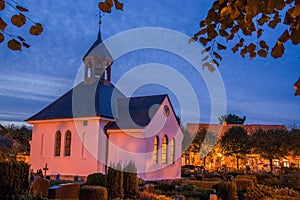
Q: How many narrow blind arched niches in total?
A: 2